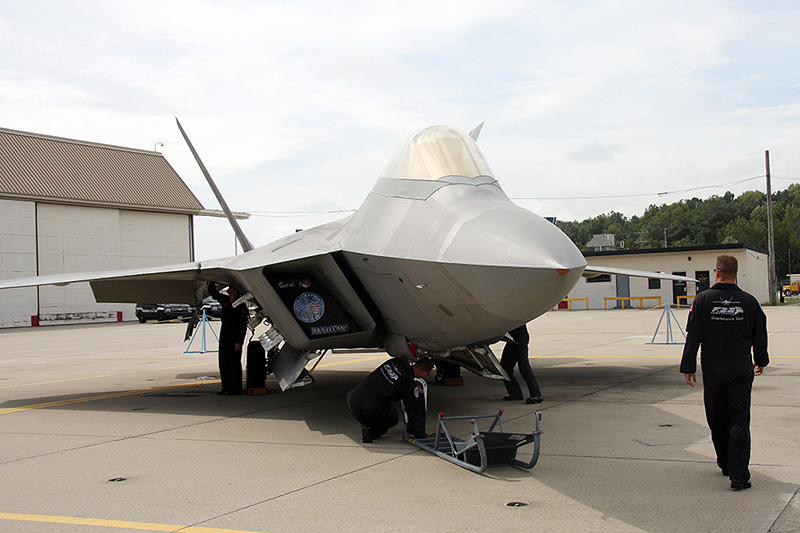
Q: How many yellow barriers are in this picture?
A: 3